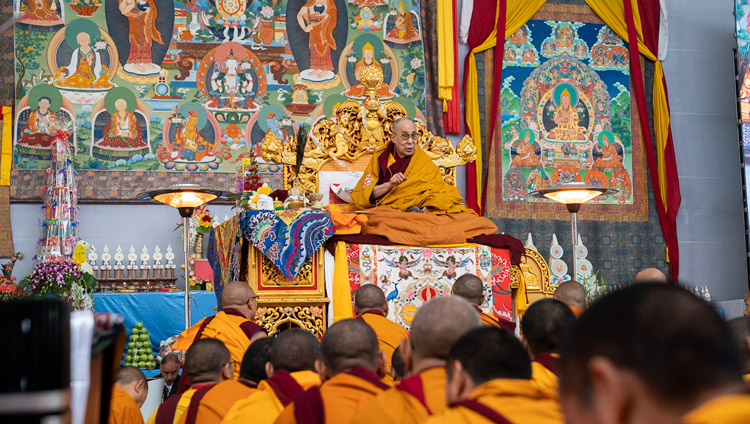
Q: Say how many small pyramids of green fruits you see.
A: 1